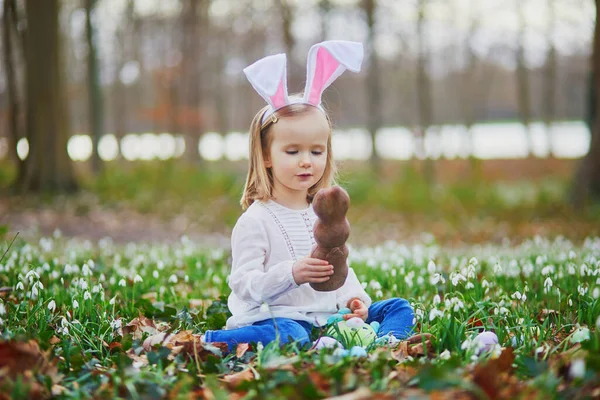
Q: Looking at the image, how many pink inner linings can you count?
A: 2